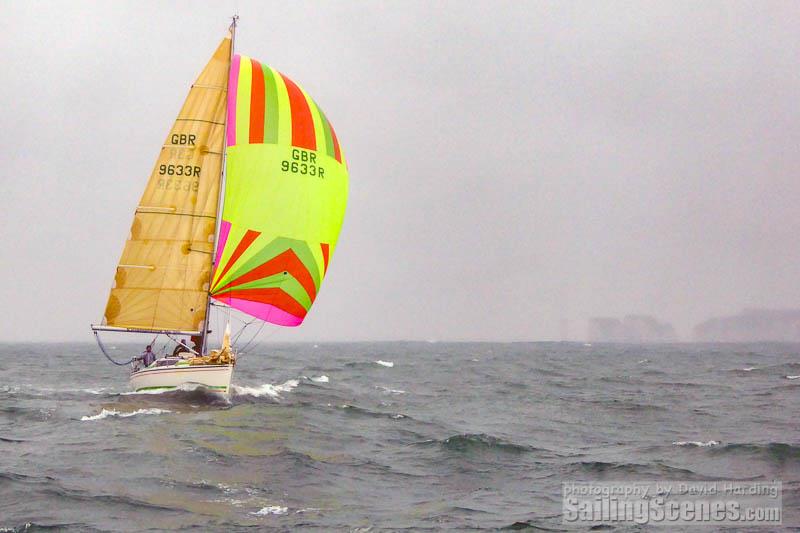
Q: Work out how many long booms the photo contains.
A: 1